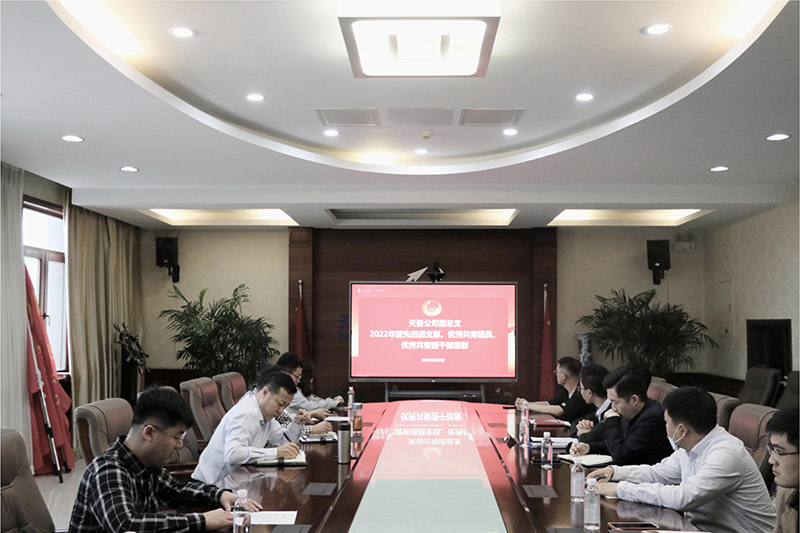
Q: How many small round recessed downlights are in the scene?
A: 11